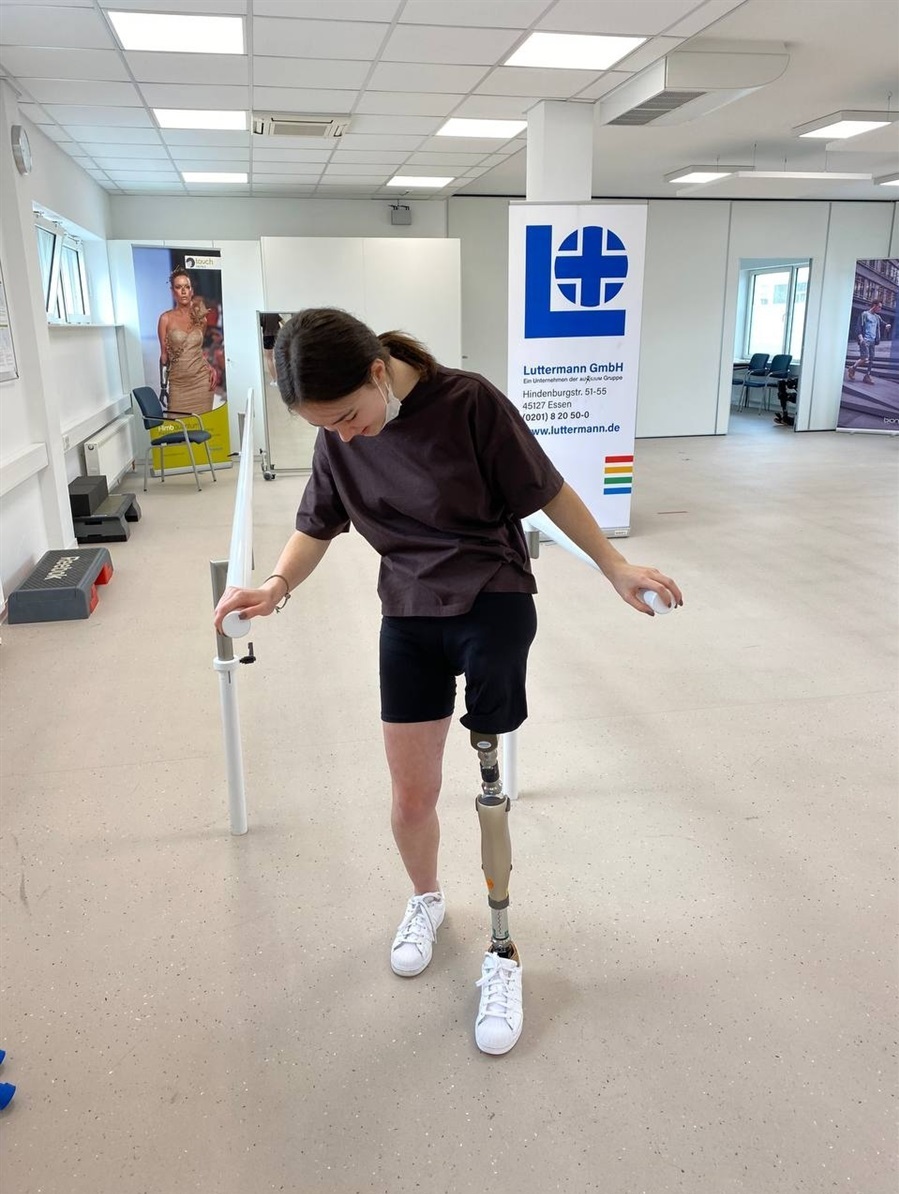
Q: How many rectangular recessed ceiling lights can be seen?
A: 6